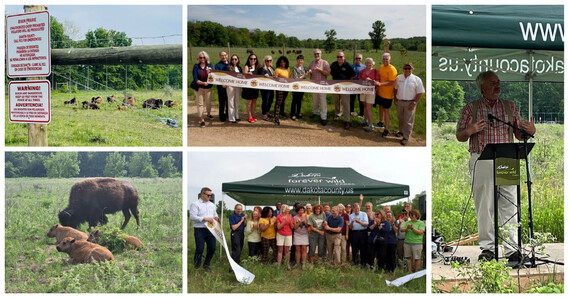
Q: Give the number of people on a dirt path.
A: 13